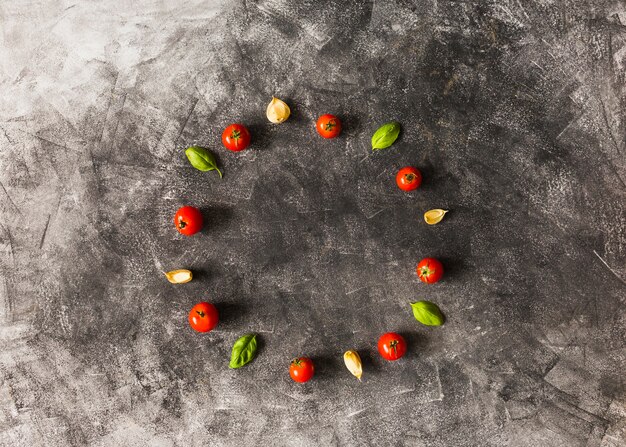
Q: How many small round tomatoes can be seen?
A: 8